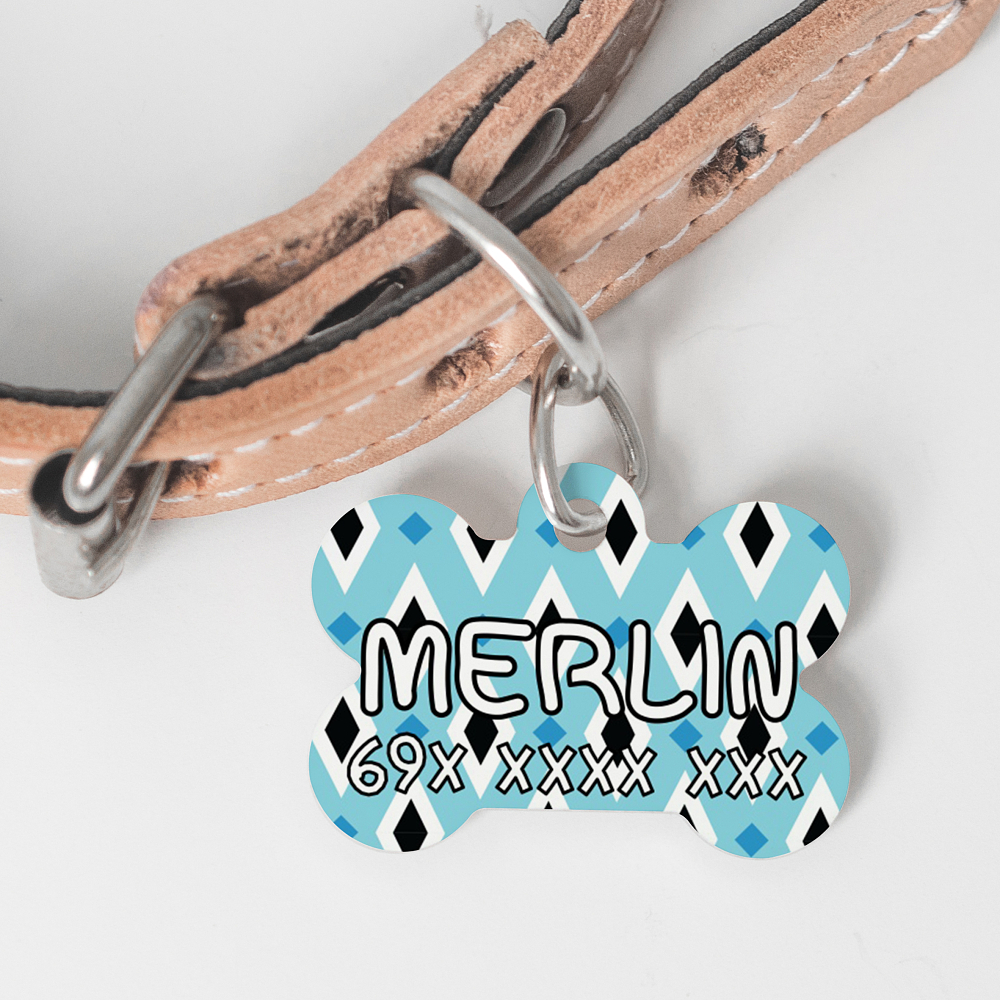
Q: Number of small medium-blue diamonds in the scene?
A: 14